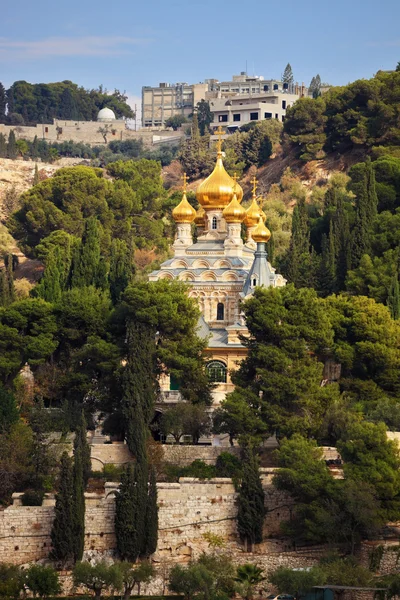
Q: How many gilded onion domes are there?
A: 6